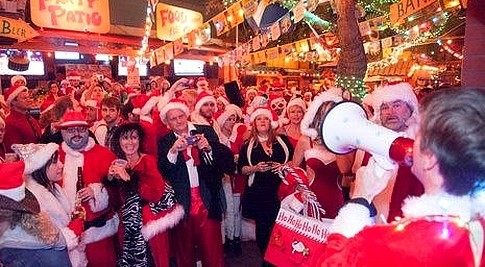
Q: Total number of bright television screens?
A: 5